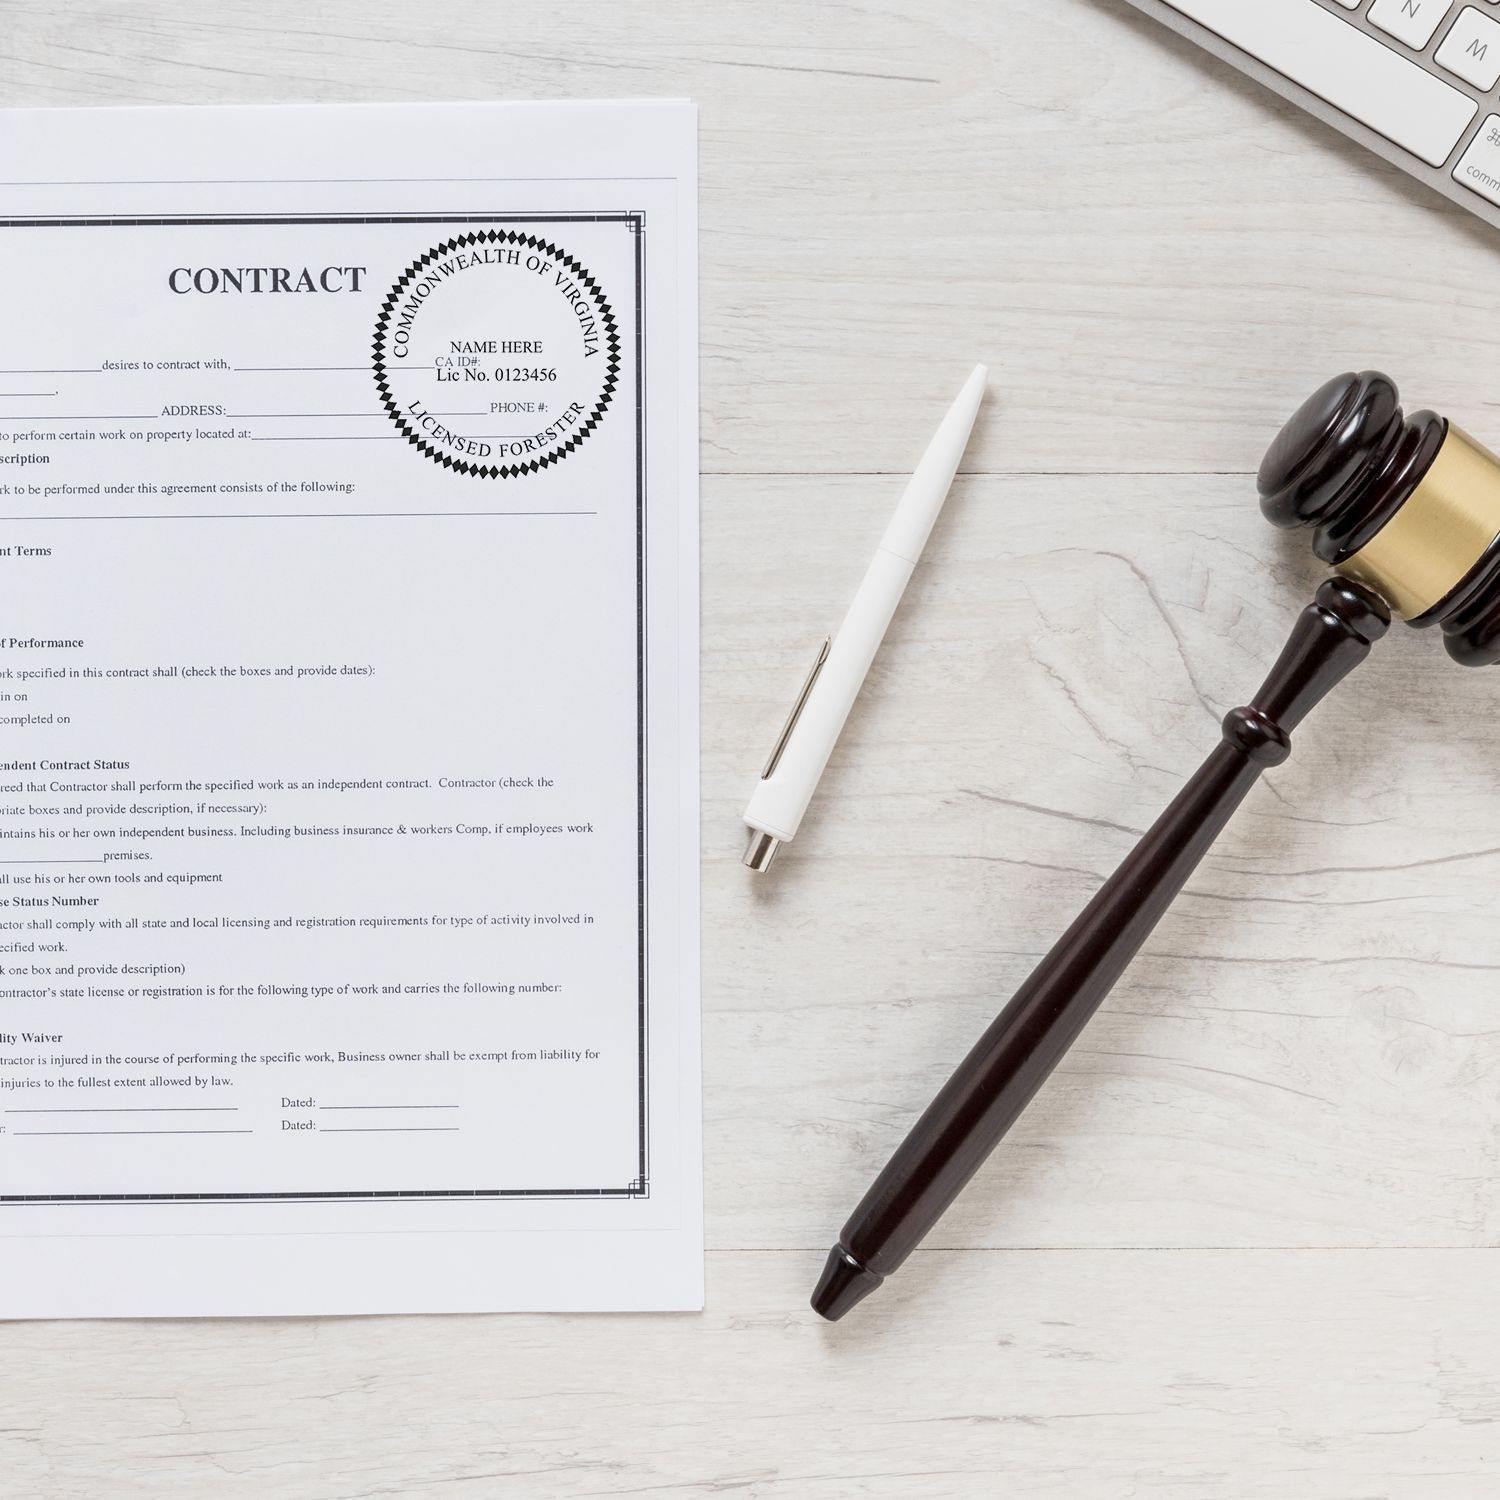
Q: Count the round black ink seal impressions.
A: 1